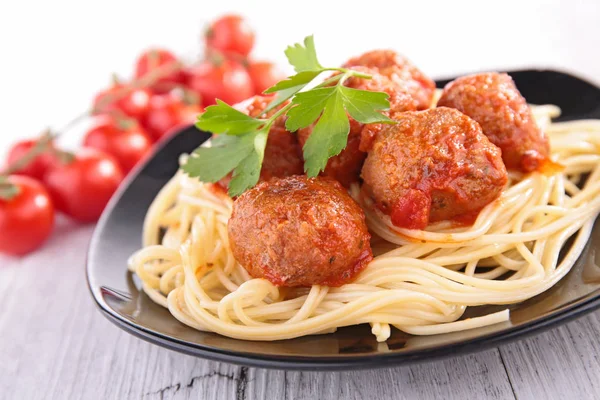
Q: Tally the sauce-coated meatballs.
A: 6